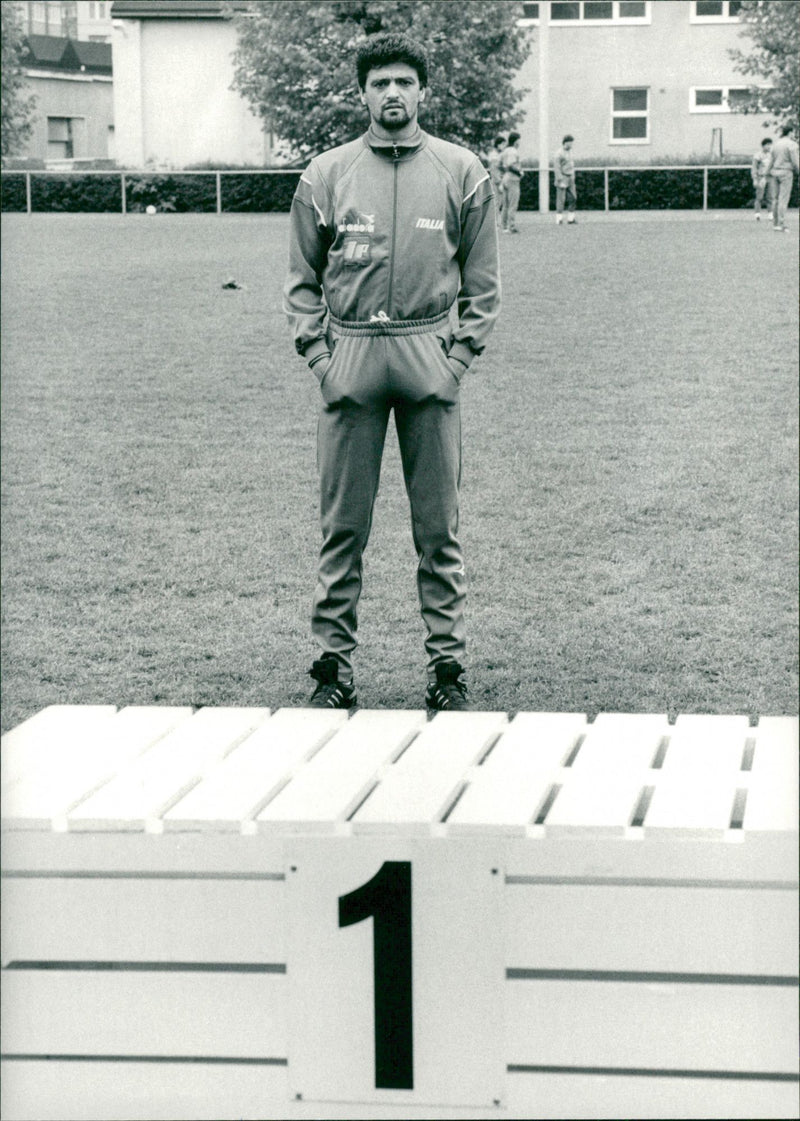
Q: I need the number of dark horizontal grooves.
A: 6